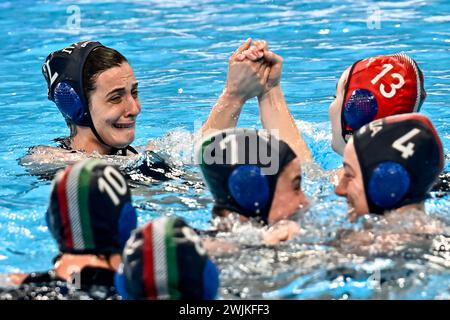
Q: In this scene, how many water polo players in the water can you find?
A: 6